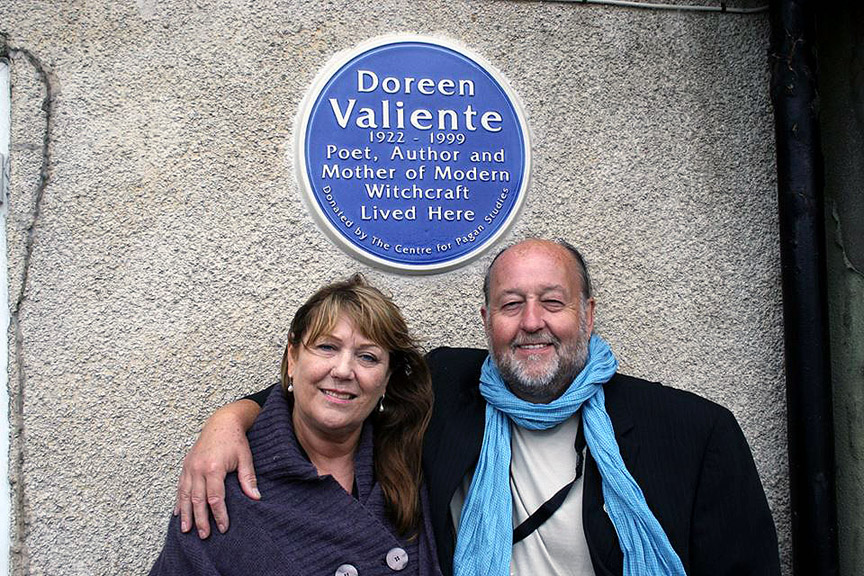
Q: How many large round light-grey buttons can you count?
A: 2